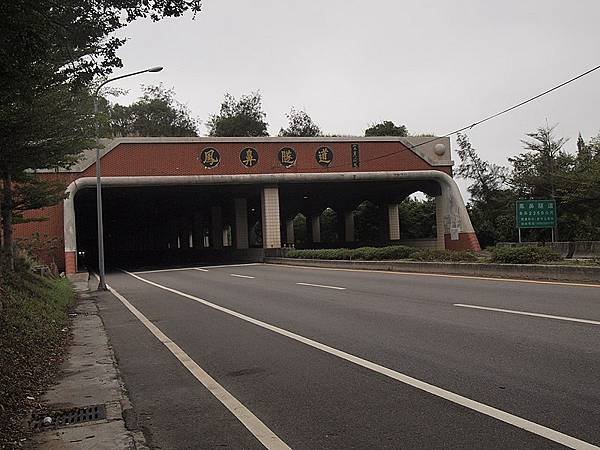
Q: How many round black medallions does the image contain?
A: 4